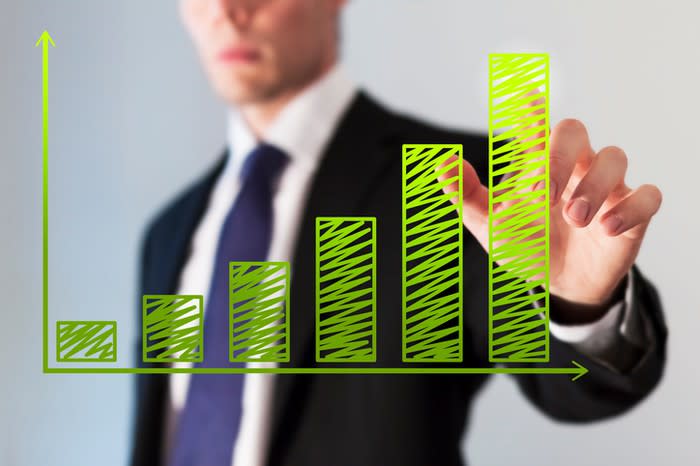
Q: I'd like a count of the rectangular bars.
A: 6